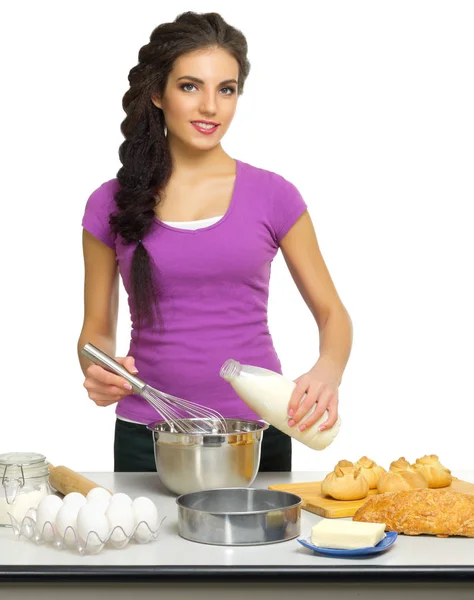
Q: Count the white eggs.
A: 7